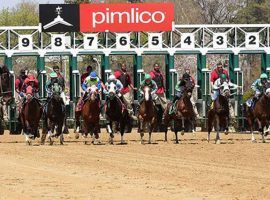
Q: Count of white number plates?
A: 8